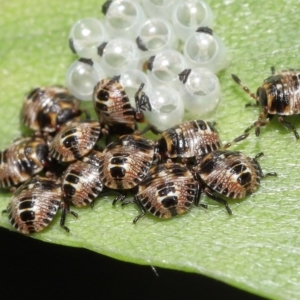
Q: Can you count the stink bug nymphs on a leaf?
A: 11